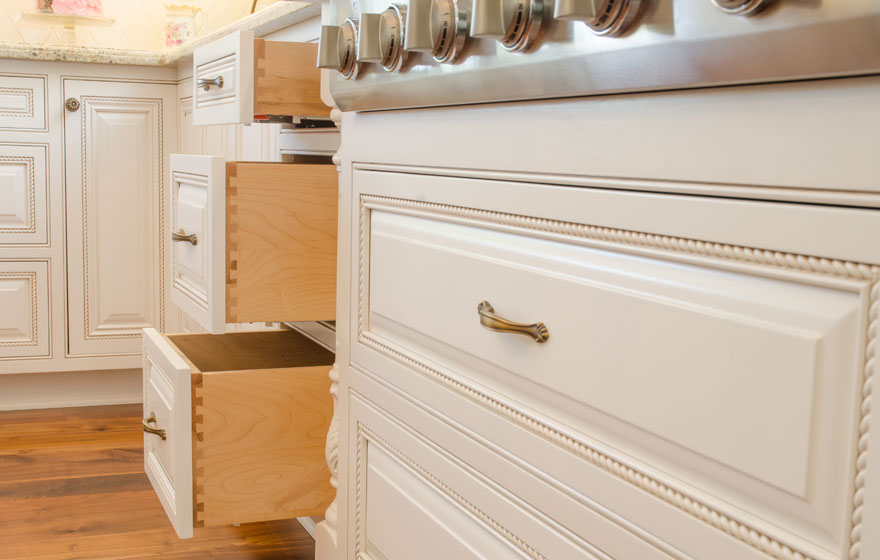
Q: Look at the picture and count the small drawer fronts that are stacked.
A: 3